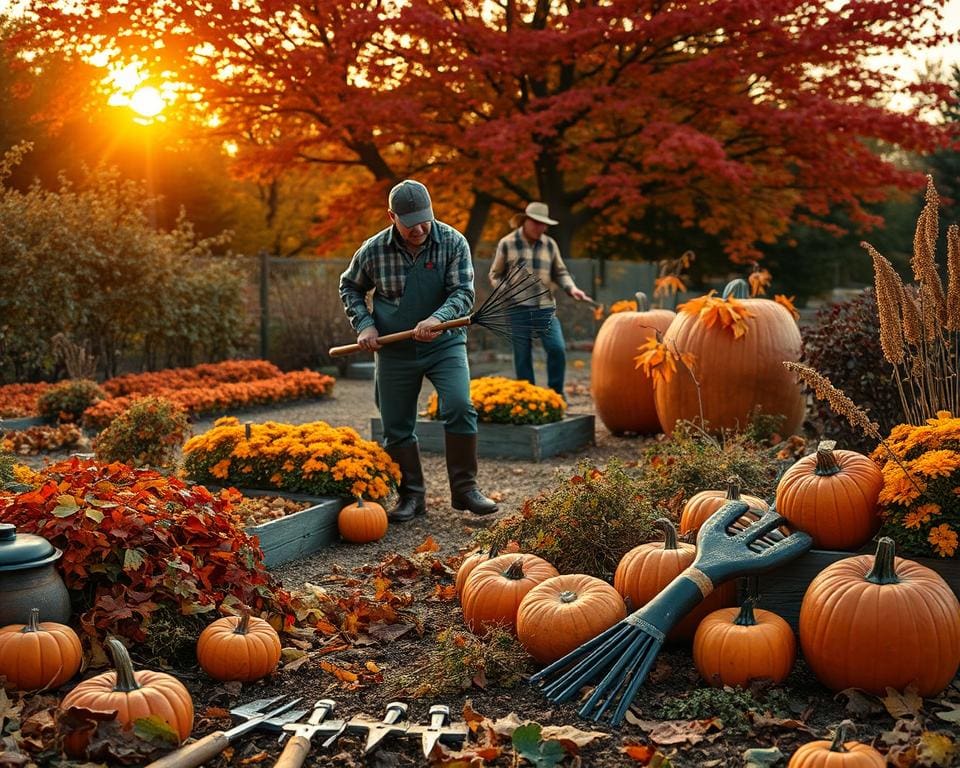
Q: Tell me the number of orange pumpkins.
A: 15